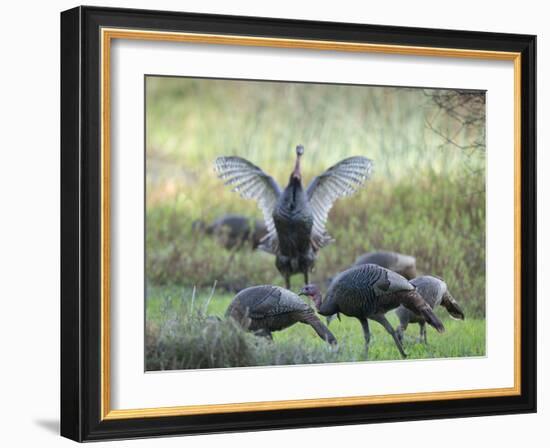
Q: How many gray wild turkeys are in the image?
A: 6